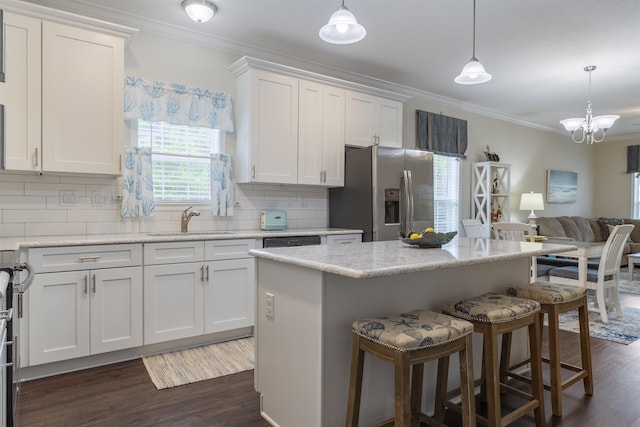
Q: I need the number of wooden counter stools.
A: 3